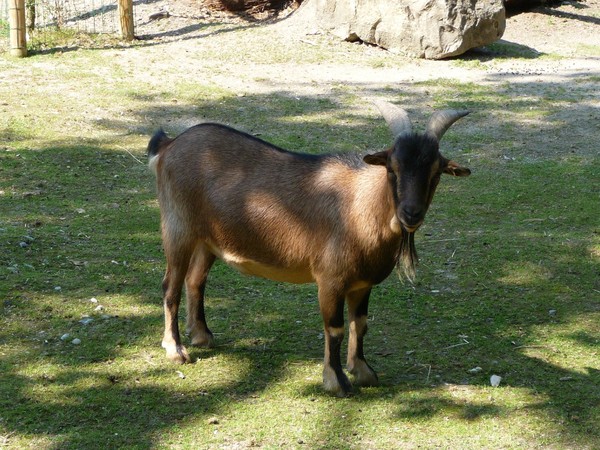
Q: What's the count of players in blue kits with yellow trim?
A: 0